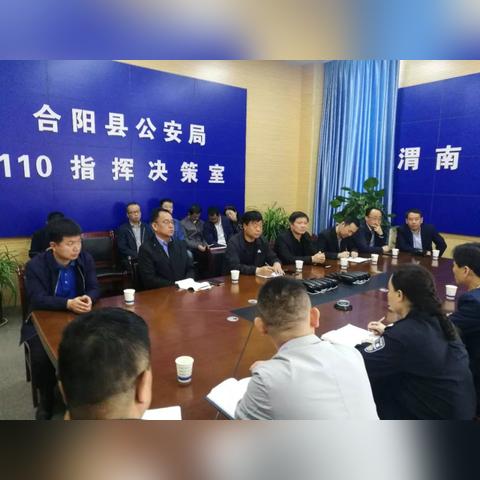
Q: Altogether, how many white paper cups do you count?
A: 9